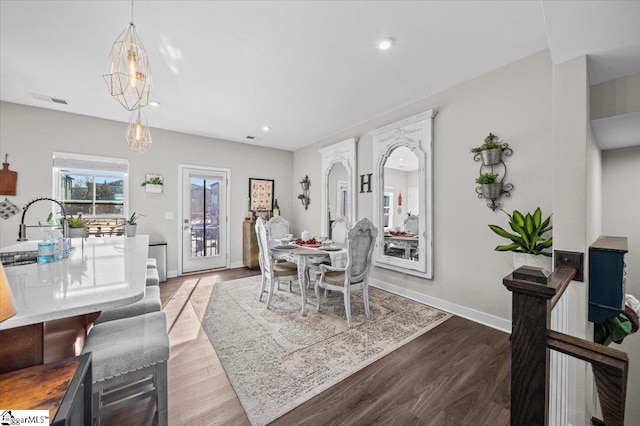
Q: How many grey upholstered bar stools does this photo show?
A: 4